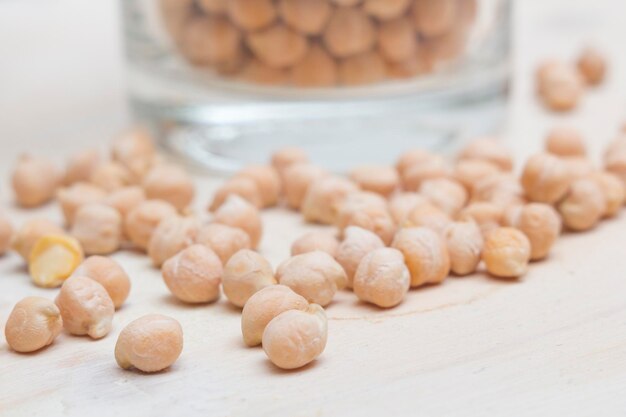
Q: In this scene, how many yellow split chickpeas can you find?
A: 1